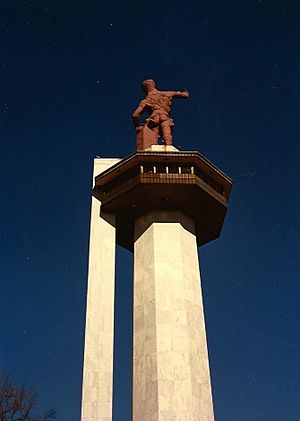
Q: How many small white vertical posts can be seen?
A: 5